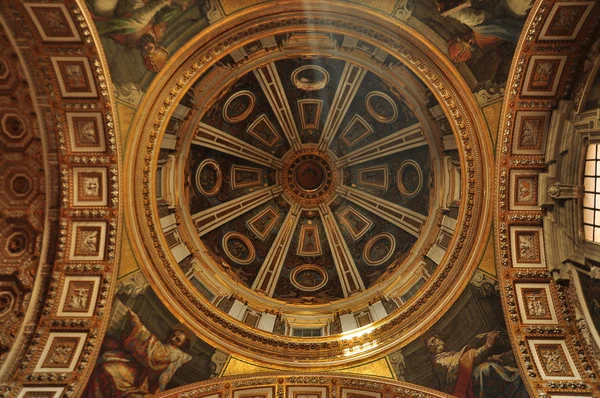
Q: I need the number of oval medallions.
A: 8